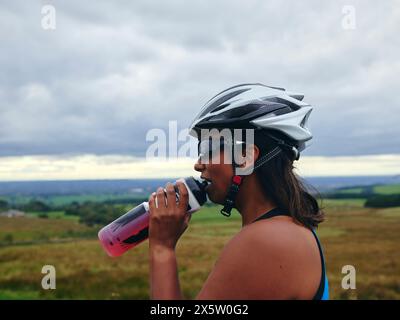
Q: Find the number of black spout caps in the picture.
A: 1